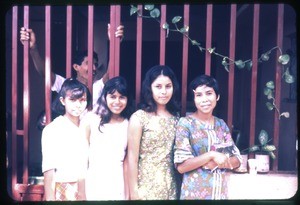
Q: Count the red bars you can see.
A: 14